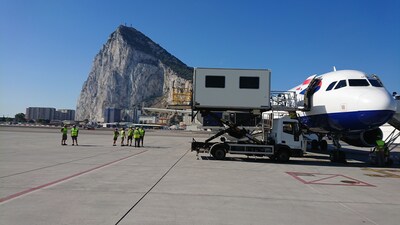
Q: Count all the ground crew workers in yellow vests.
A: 8